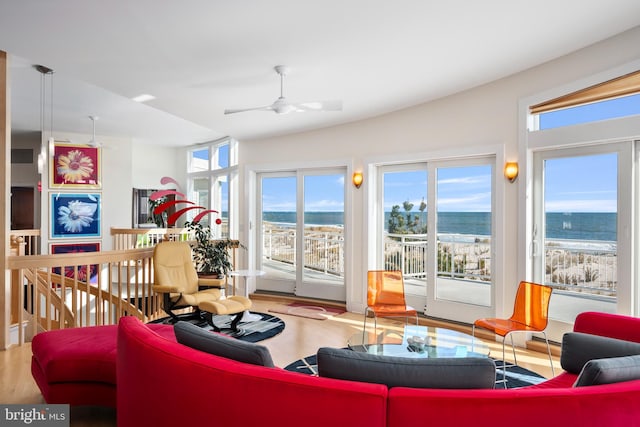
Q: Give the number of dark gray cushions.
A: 4